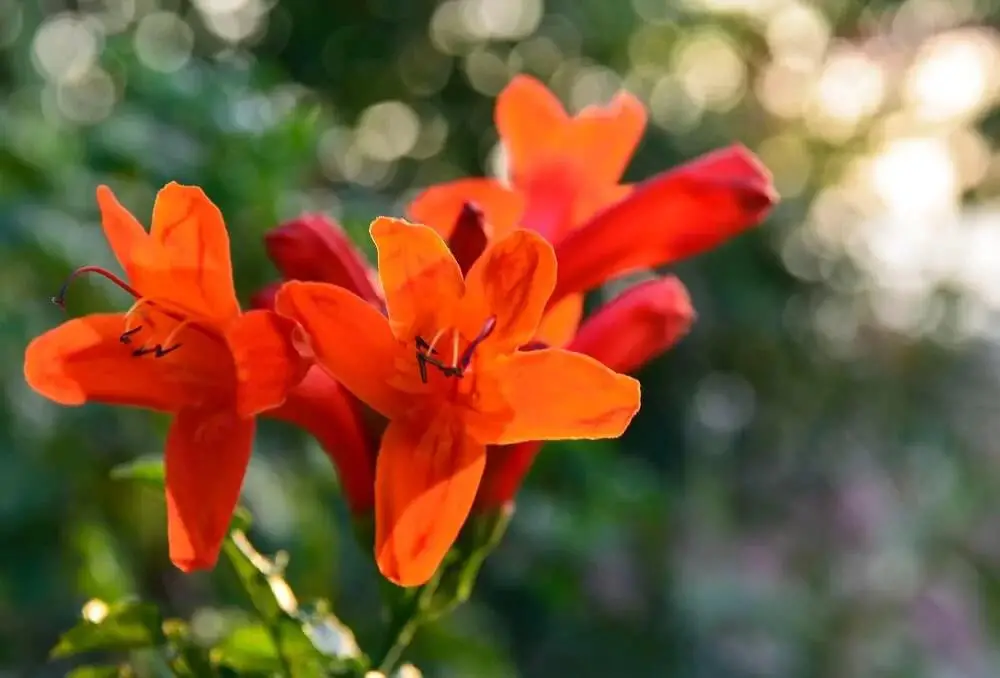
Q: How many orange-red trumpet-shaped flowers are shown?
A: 3